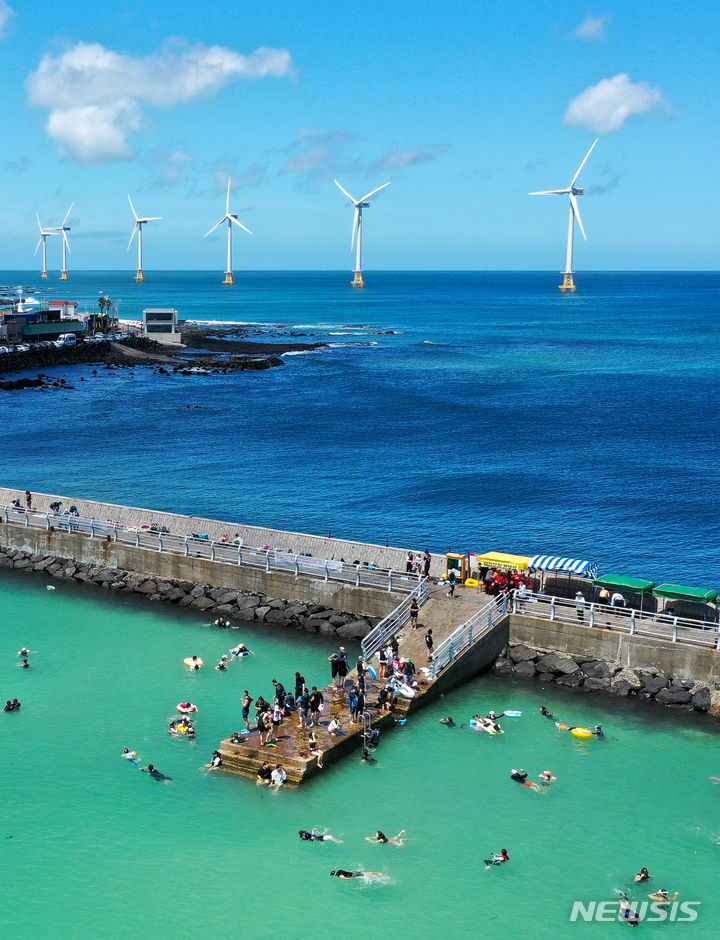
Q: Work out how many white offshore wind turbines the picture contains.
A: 6